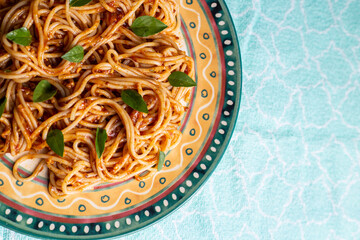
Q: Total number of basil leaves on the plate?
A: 11